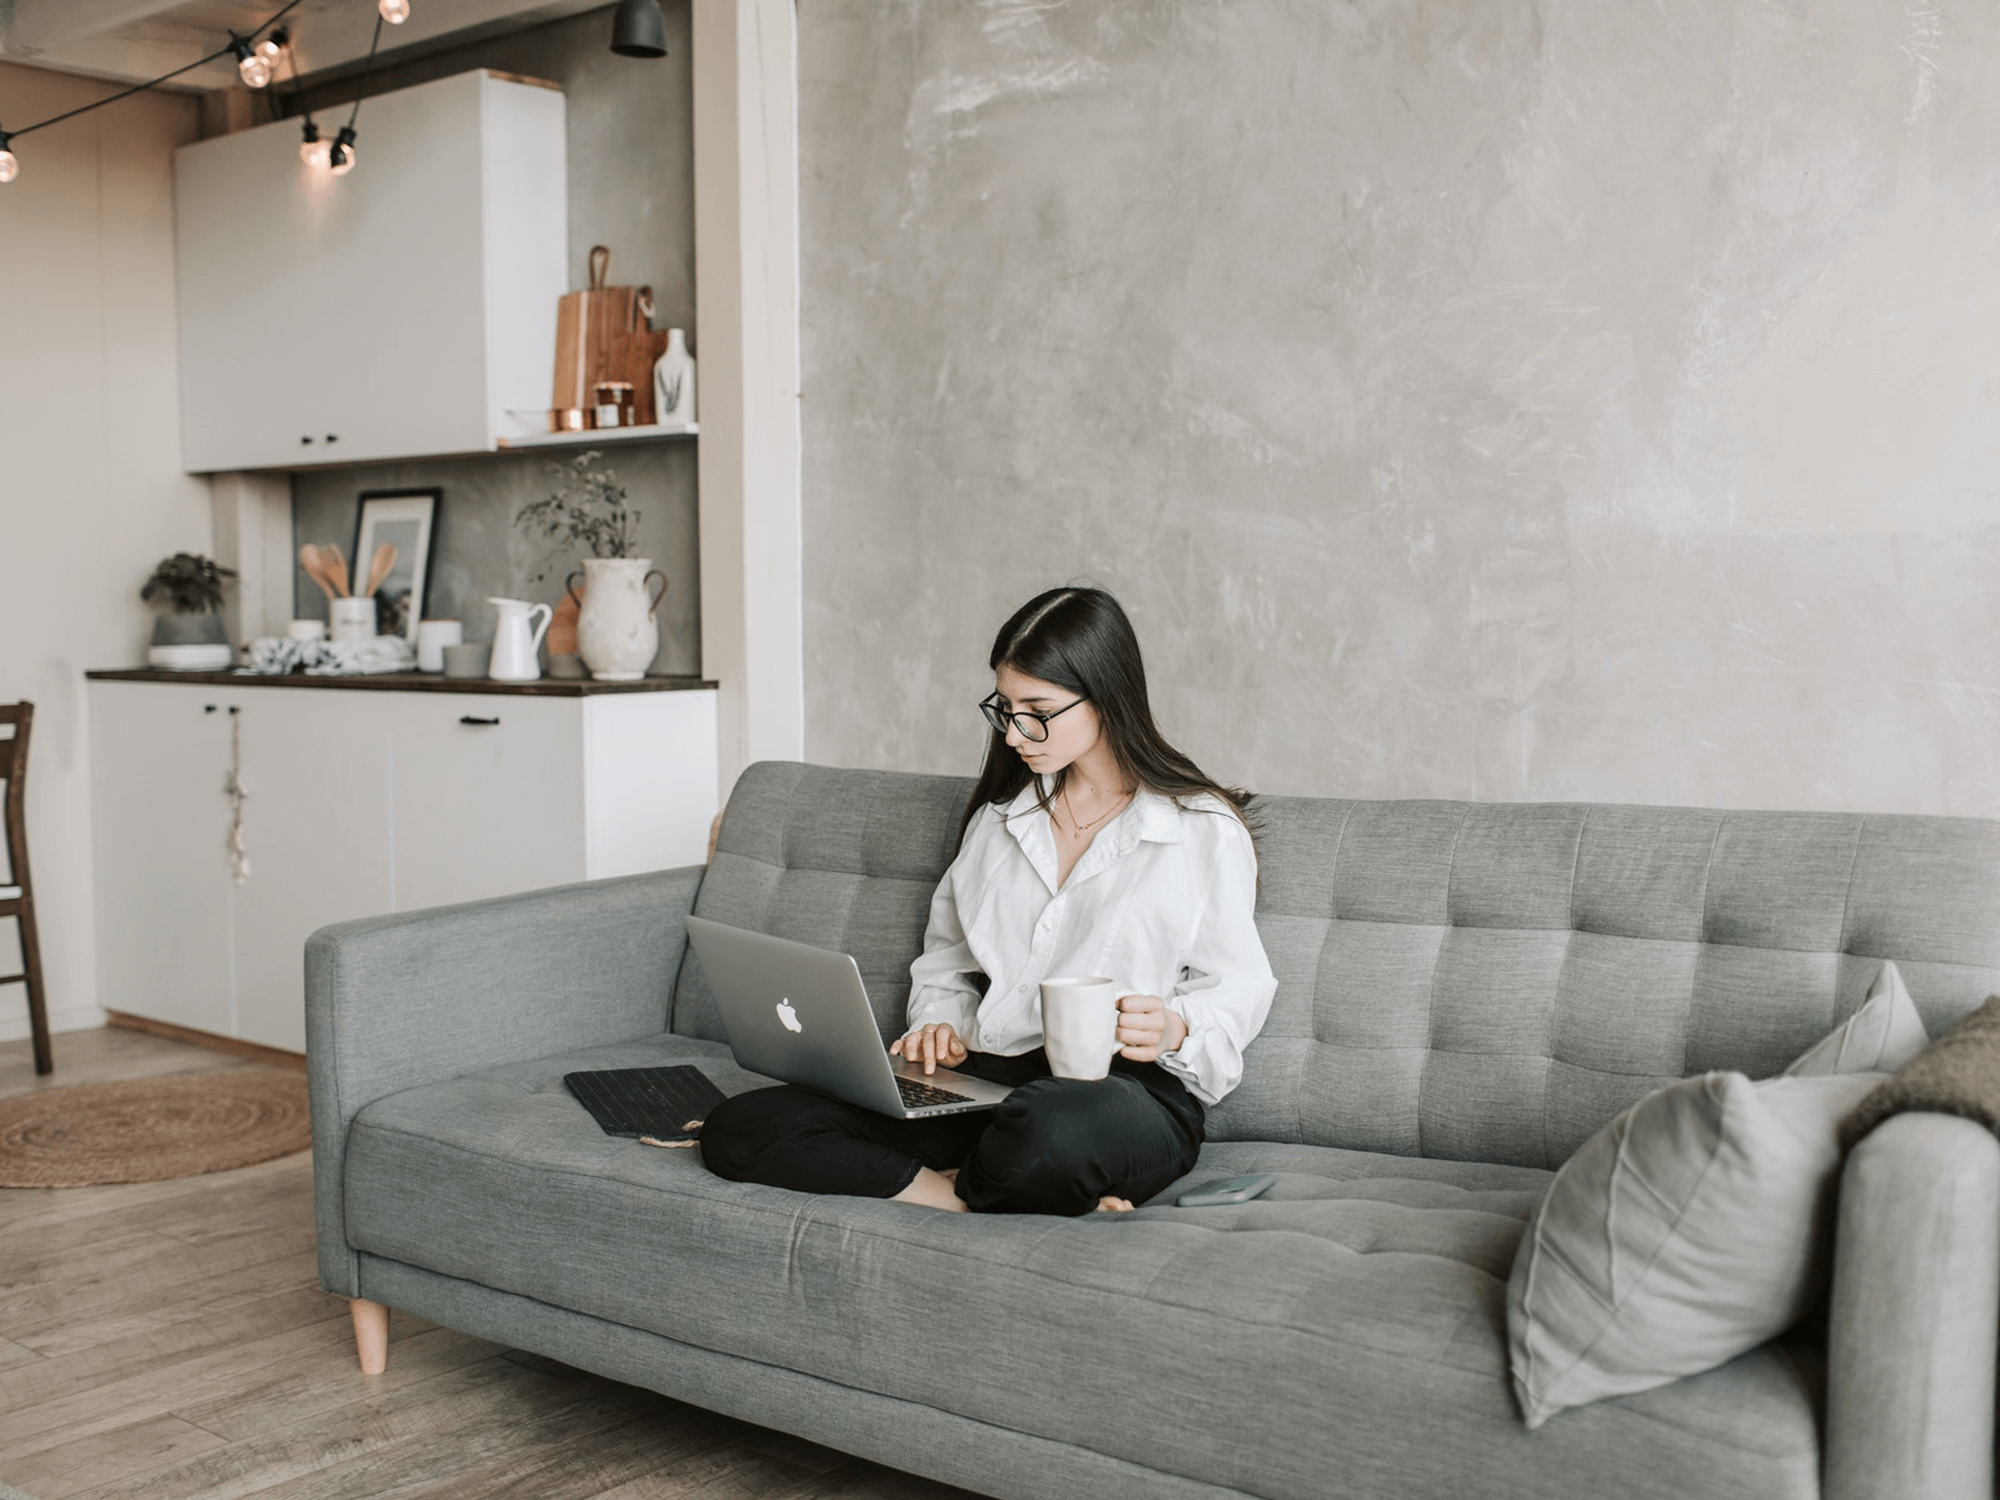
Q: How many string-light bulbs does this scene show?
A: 6